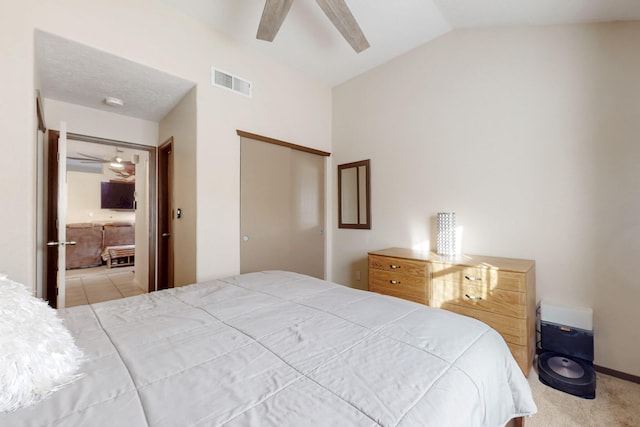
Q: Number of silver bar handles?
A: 4